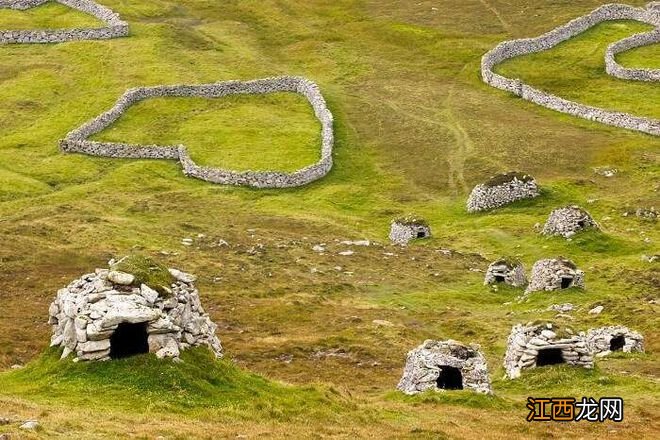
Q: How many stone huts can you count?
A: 9